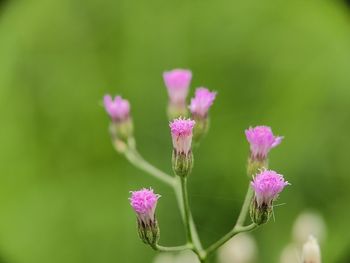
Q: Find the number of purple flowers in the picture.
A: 7